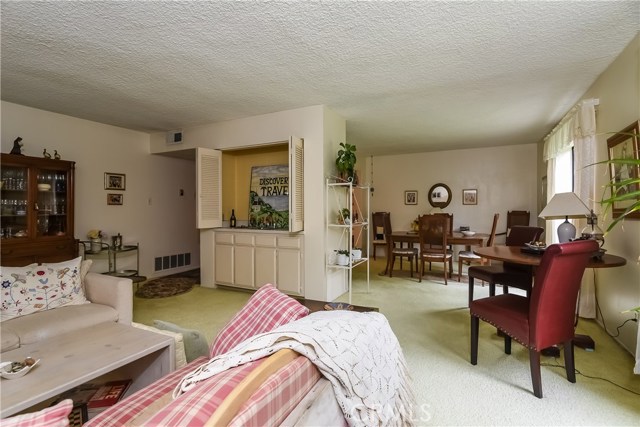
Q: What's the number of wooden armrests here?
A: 1